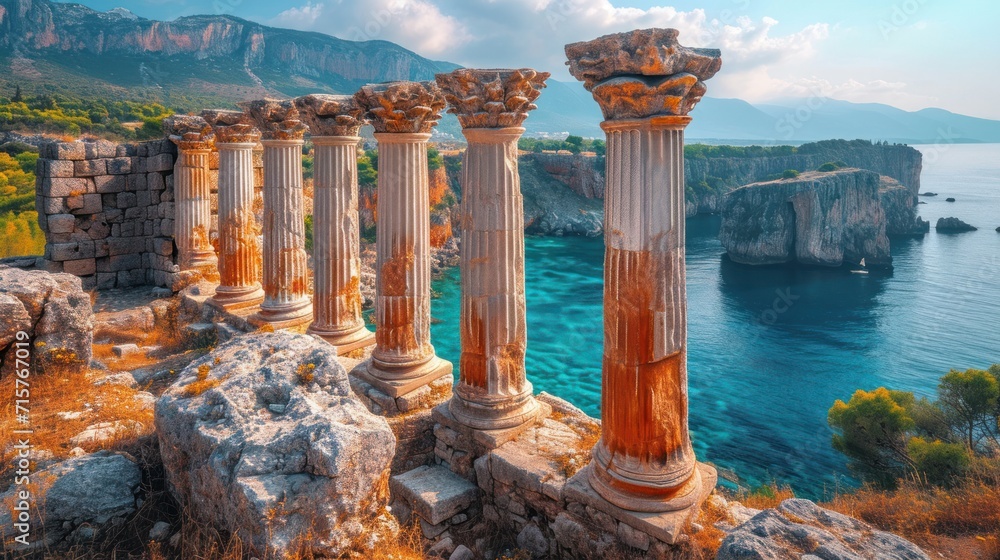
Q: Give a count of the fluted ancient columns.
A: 7